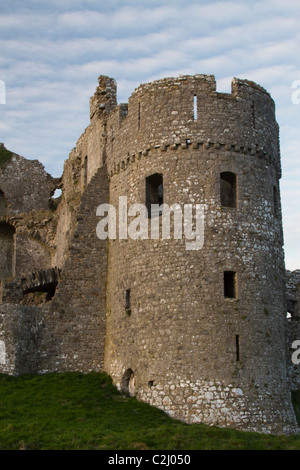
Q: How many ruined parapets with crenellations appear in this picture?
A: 1